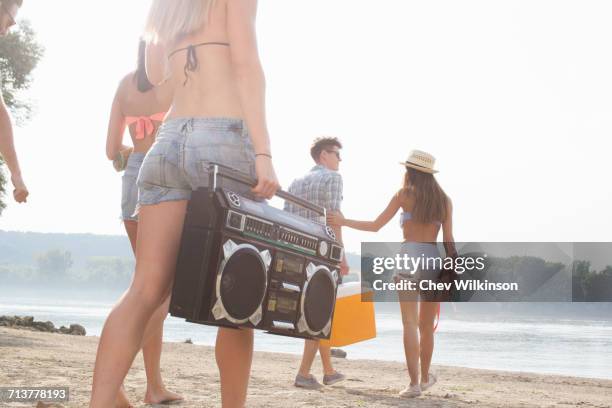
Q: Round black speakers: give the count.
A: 2